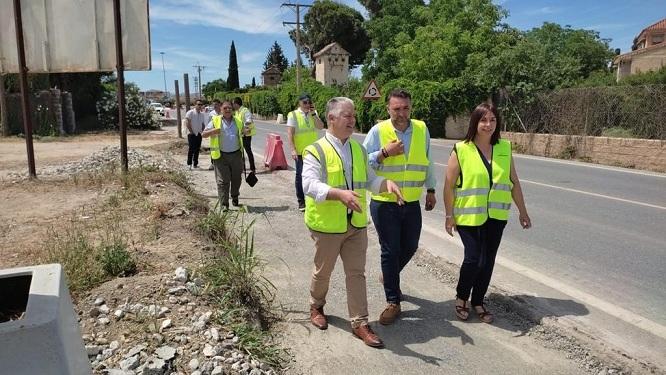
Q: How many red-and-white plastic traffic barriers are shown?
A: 1